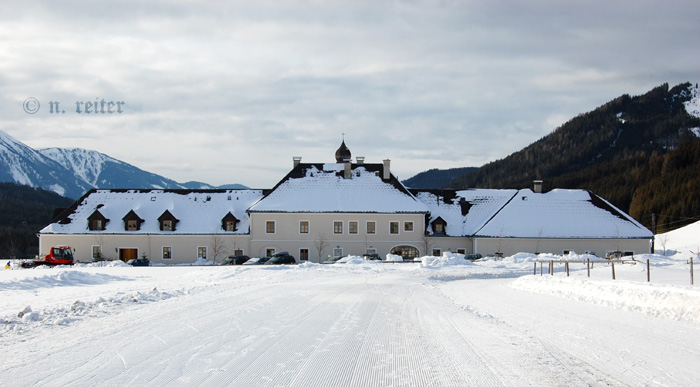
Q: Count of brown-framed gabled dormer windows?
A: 5